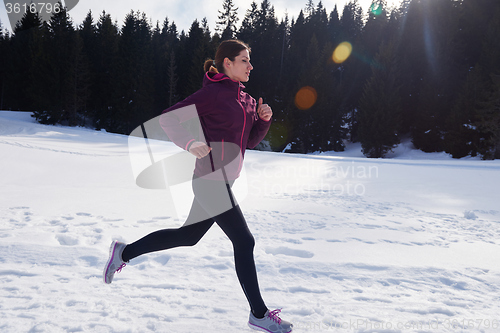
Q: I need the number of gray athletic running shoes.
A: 2